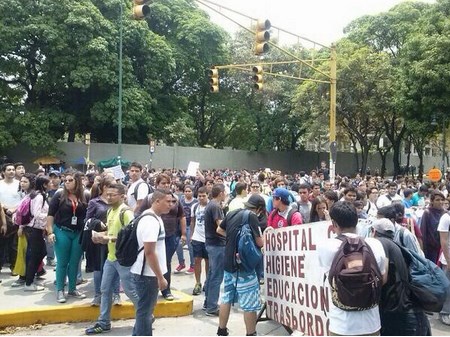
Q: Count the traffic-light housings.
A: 4